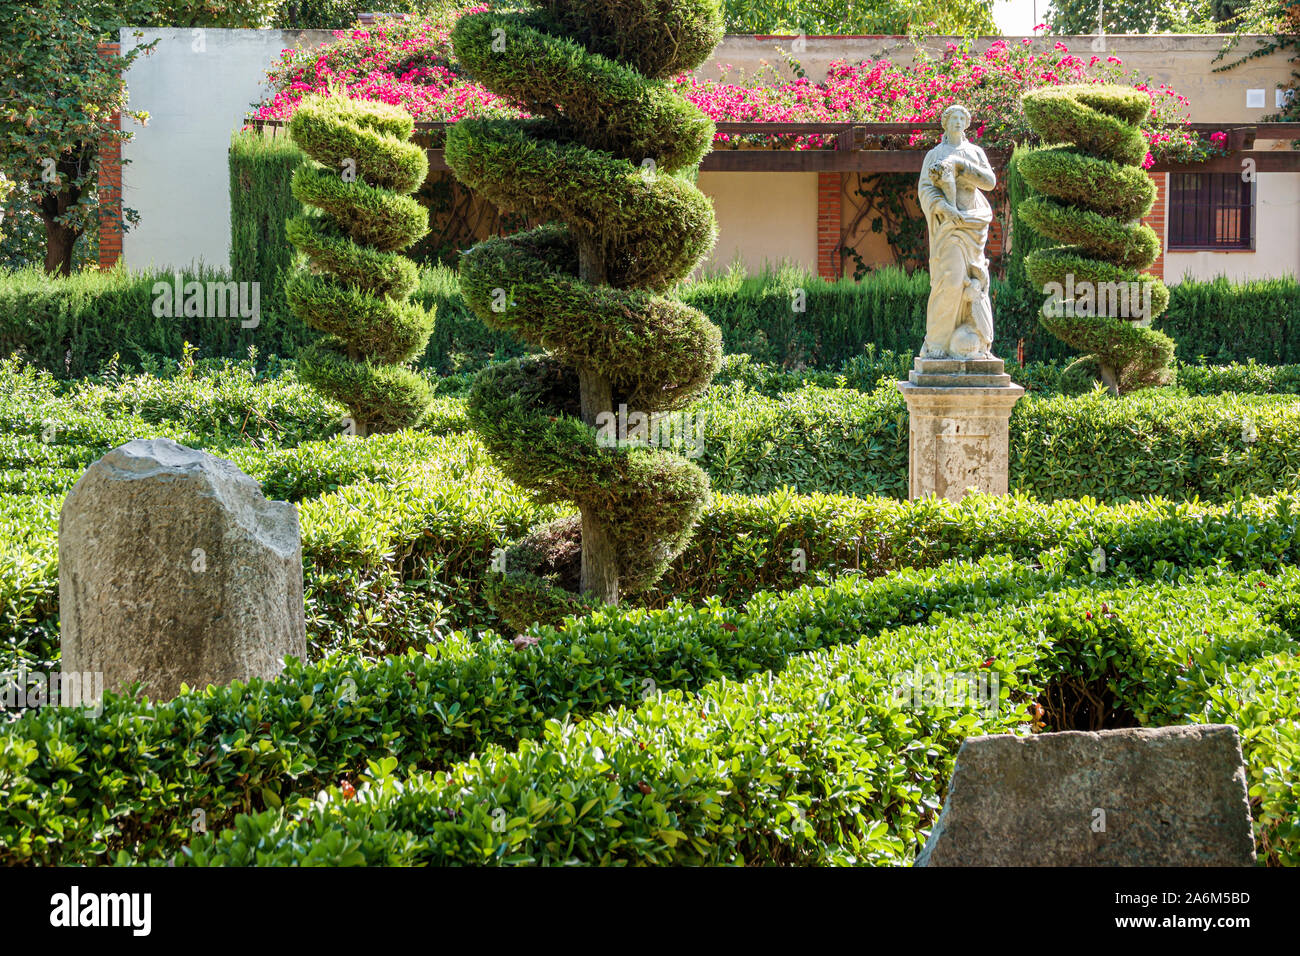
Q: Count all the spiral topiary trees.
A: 3